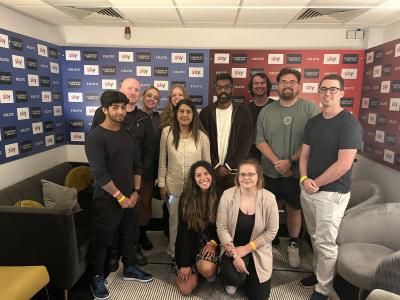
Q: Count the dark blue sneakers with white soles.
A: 2